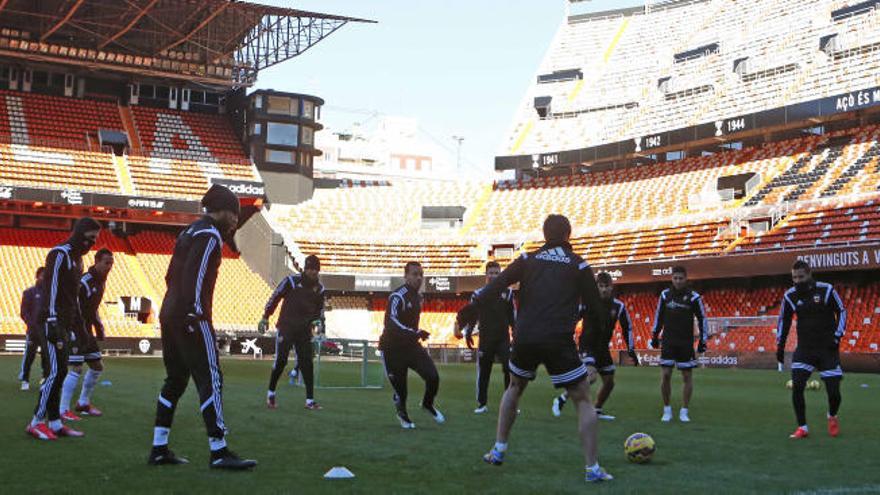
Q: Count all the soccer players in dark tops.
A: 11